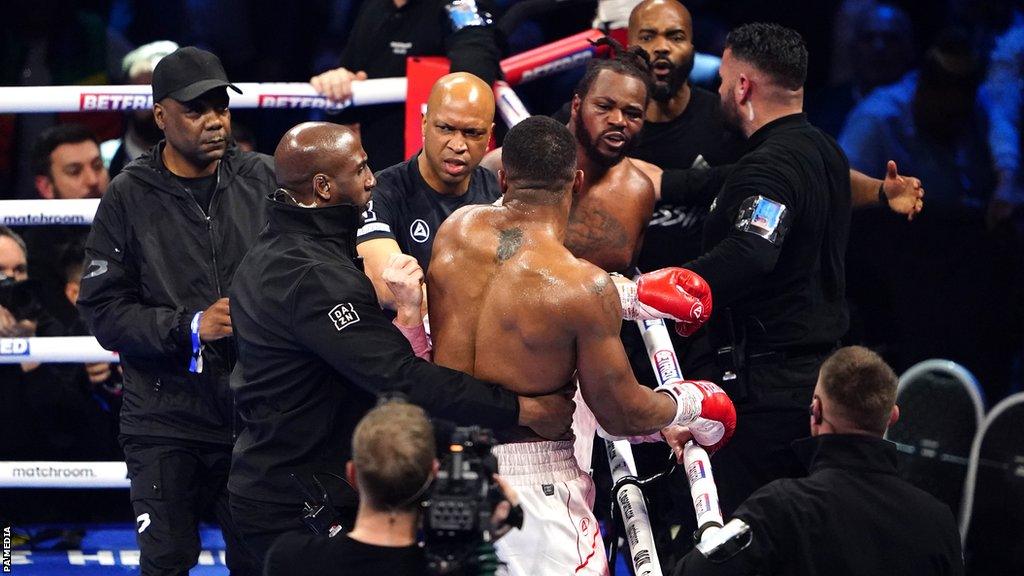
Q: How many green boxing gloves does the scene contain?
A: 0